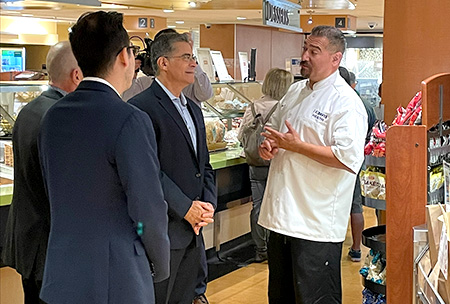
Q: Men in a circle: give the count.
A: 4